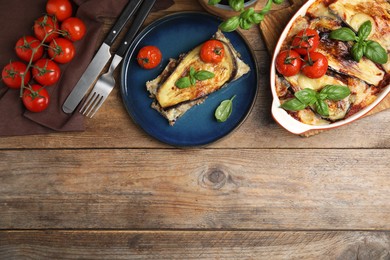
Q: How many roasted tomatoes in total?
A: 5